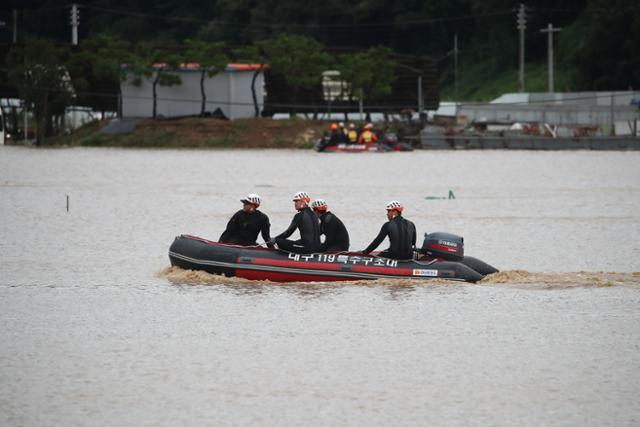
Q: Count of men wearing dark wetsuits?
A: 4